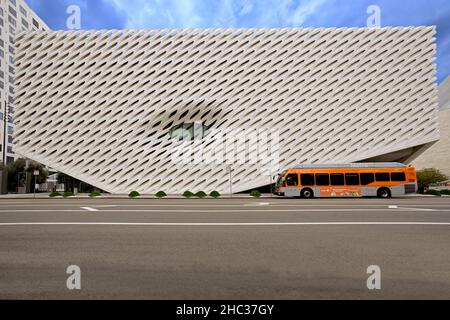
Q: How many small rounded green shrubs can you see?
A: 9